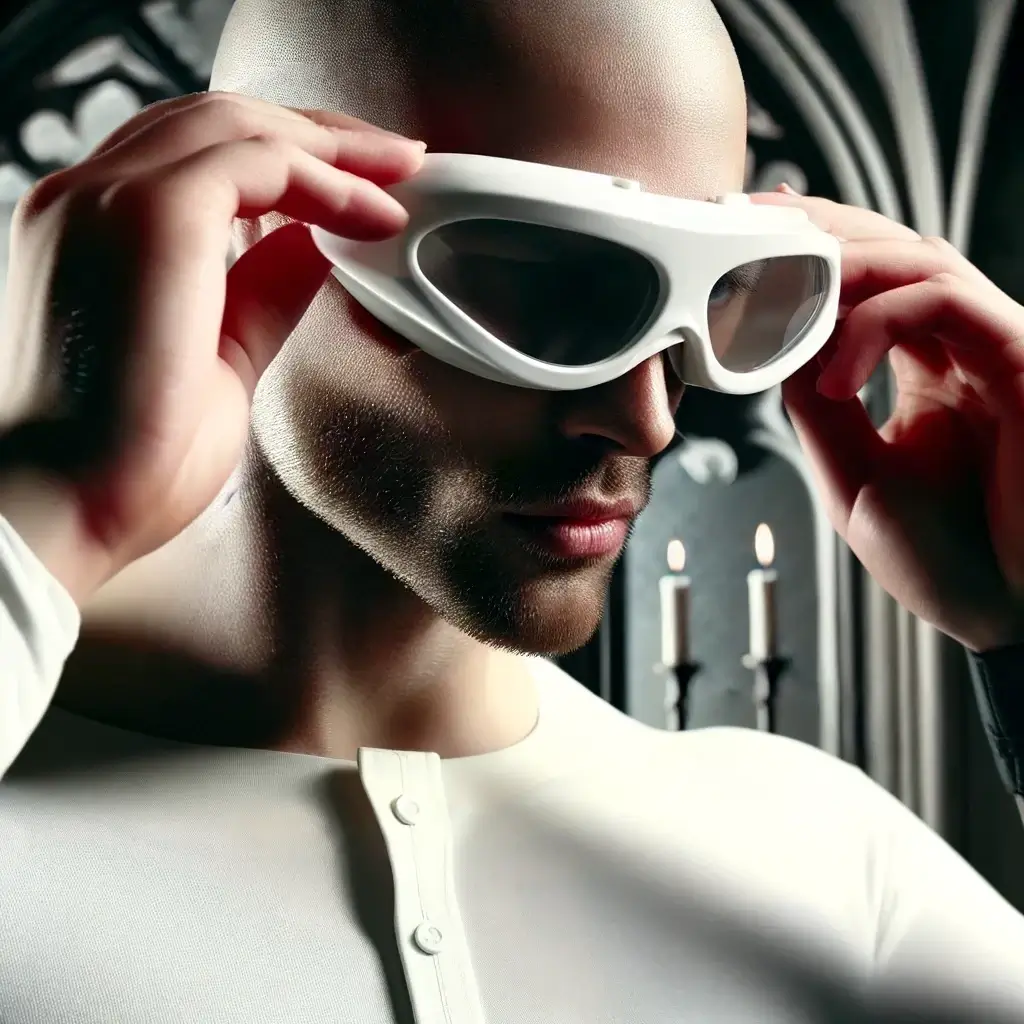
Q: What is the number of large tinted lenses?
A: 2